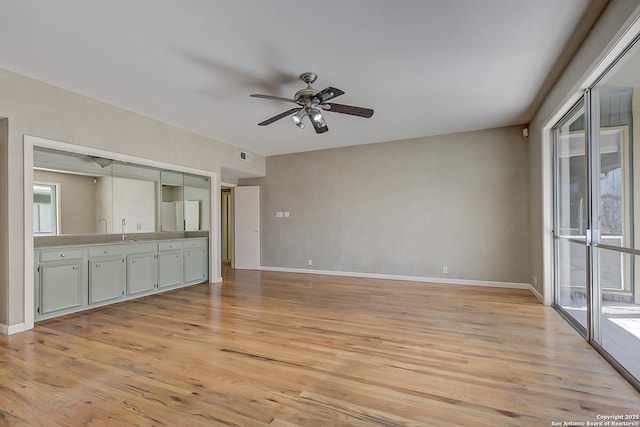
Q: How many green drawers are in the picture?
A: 4